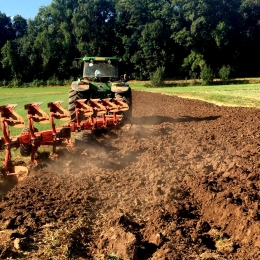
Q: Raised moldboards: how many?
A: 7